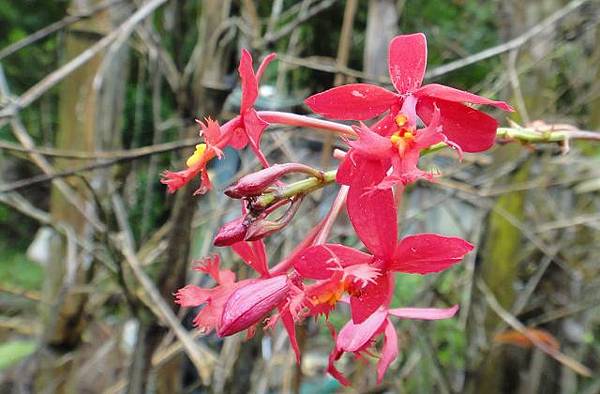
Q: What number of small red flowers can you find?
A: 5